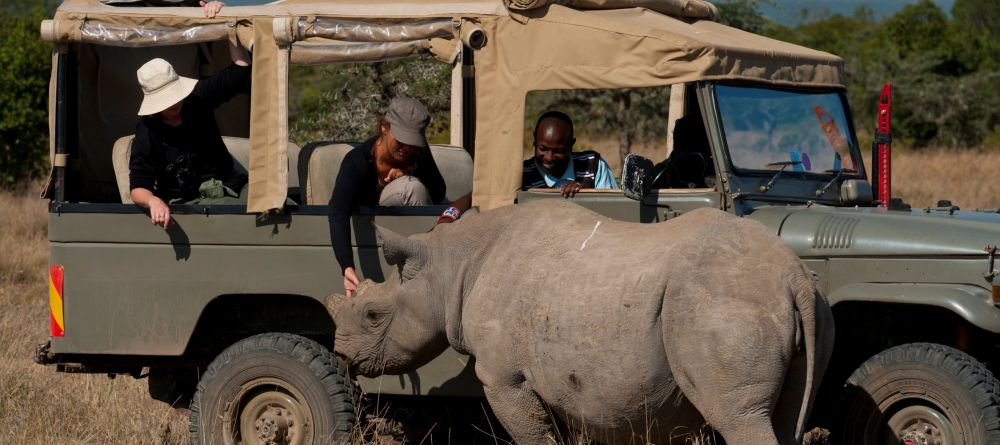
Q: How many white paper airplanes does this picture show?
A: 0